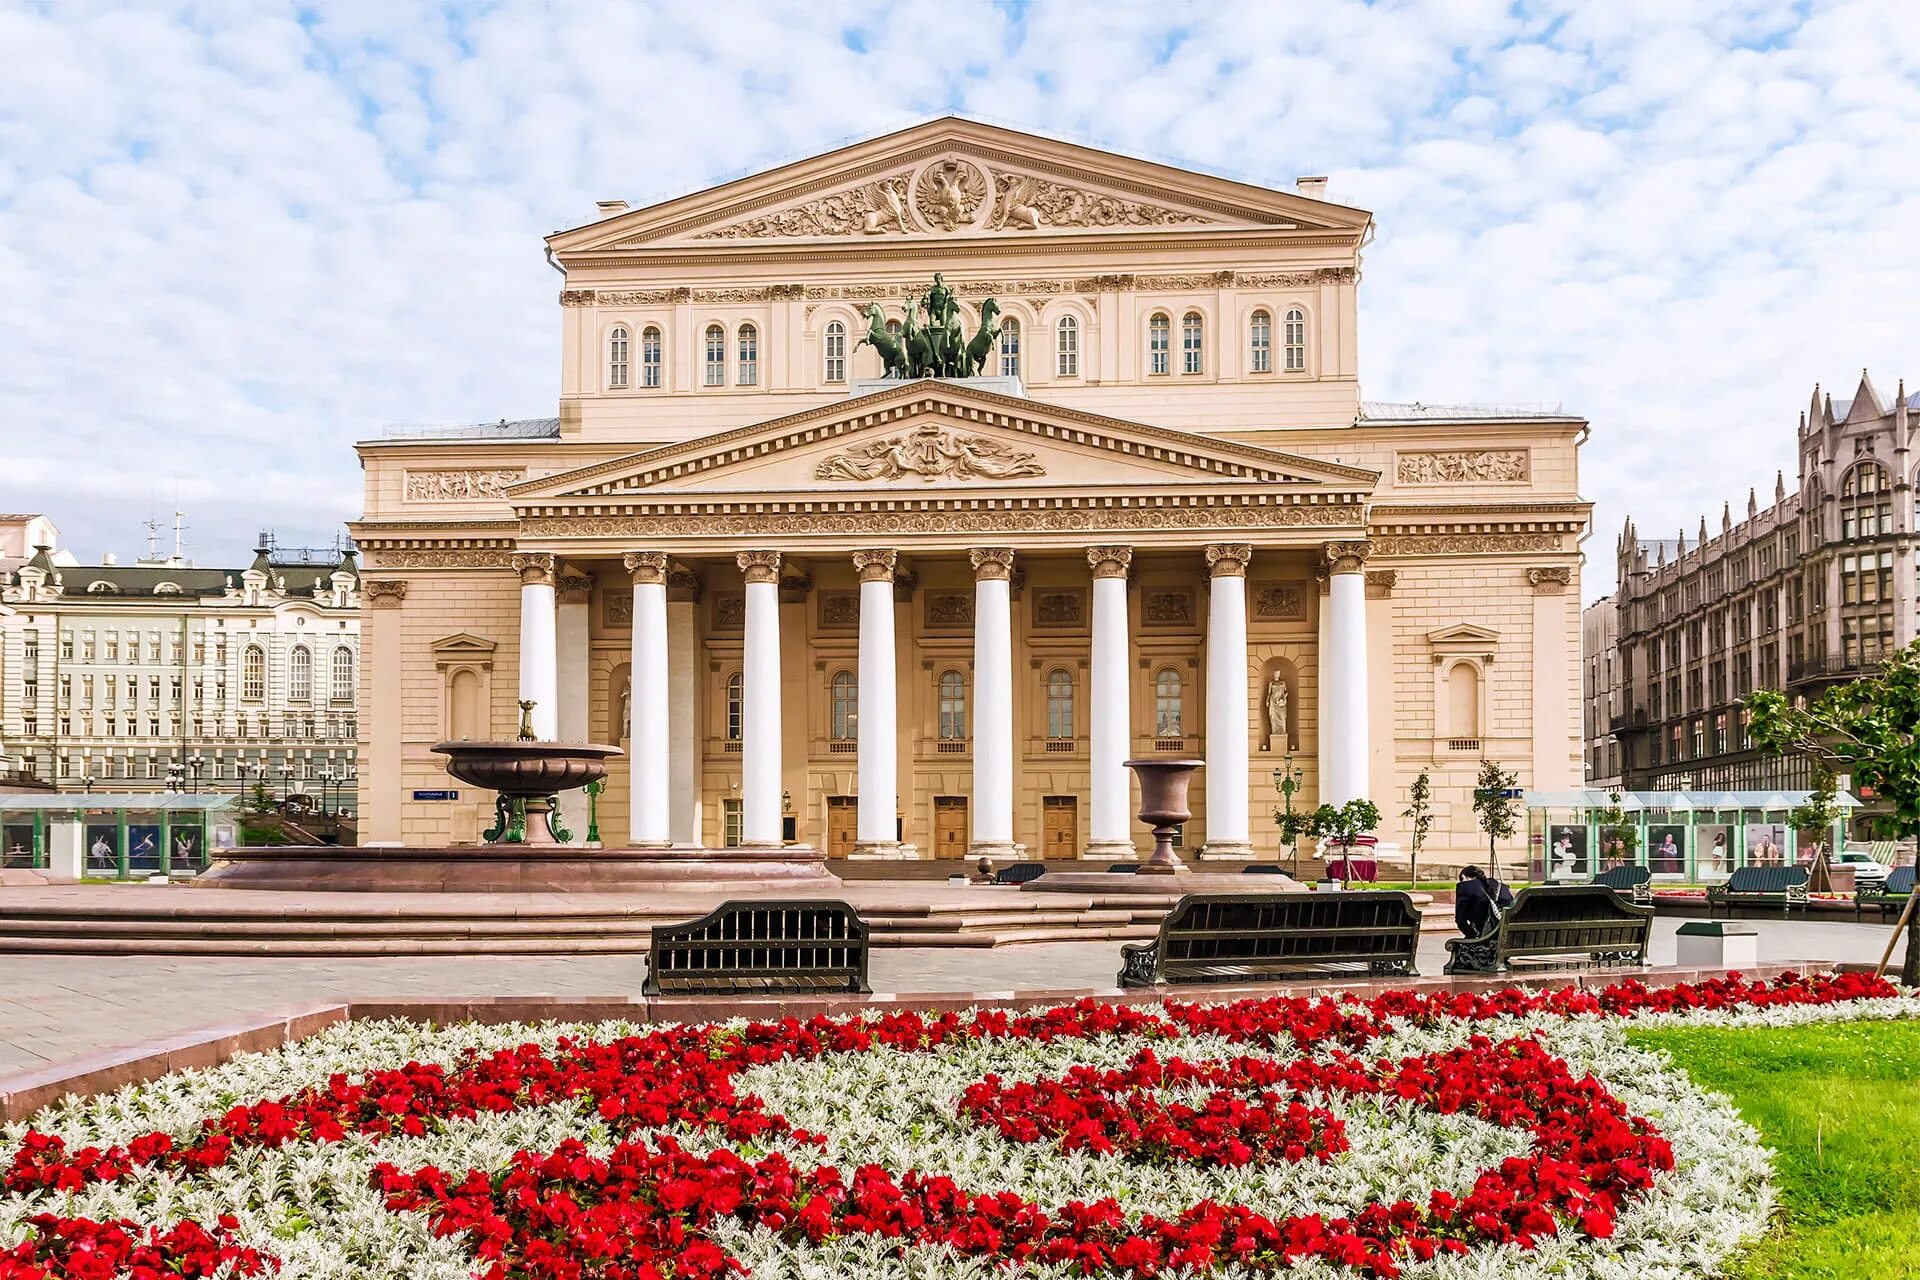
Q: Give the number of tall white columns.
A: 8